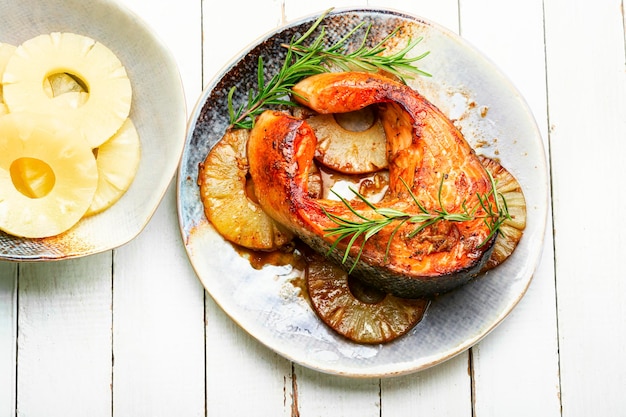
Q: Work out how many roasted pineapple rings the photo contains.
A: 4